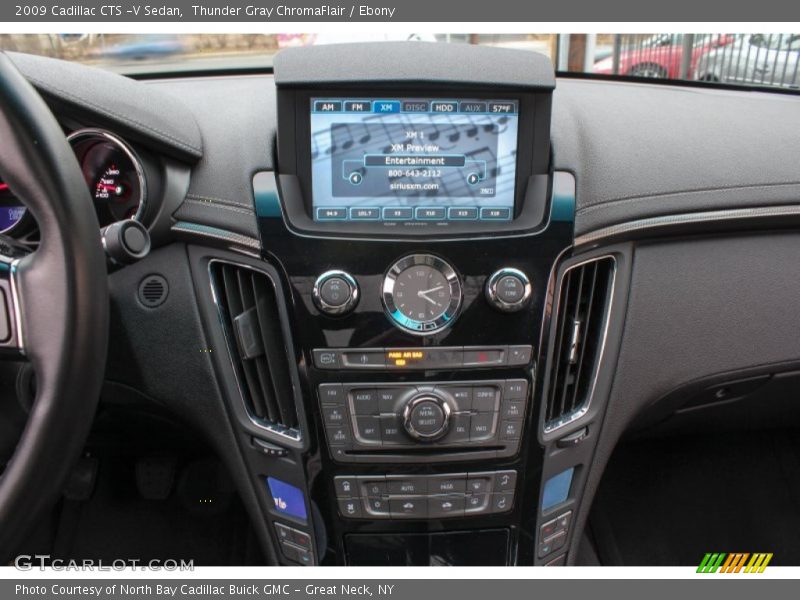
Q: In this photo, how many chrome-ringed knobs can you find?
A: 3